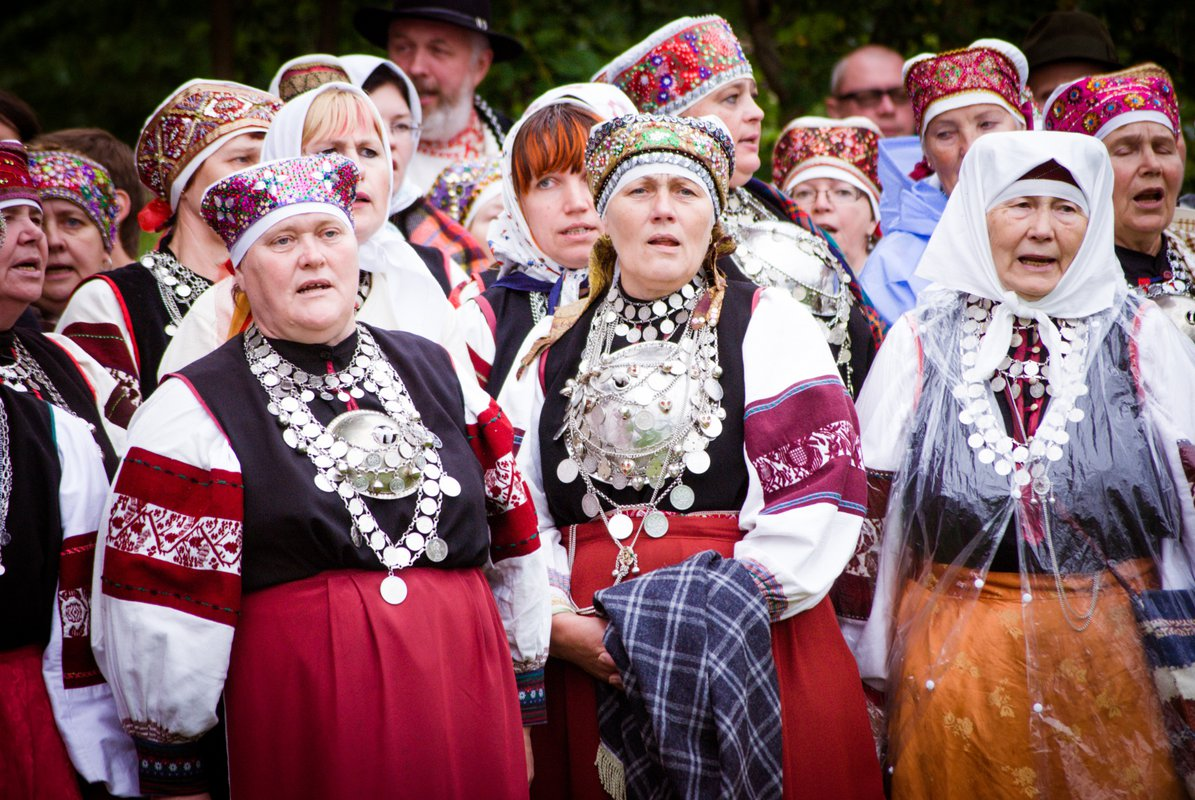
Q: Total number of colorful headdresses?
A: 11